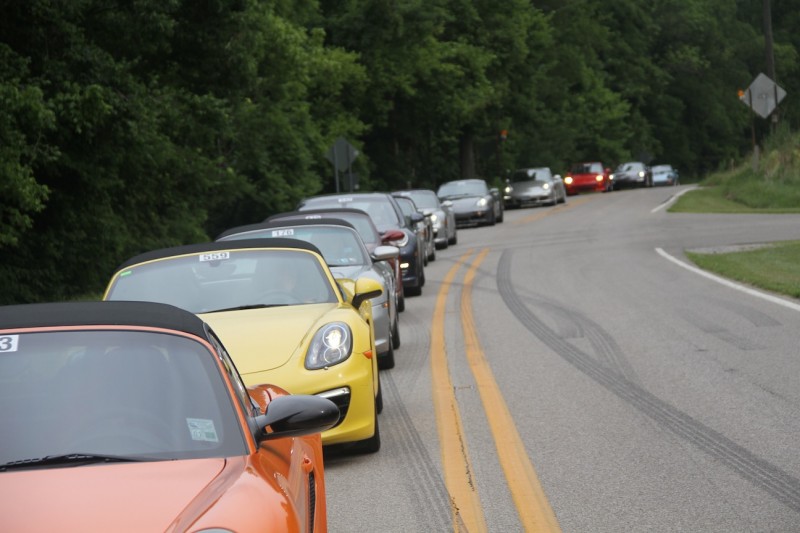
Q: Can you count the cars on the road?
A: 12